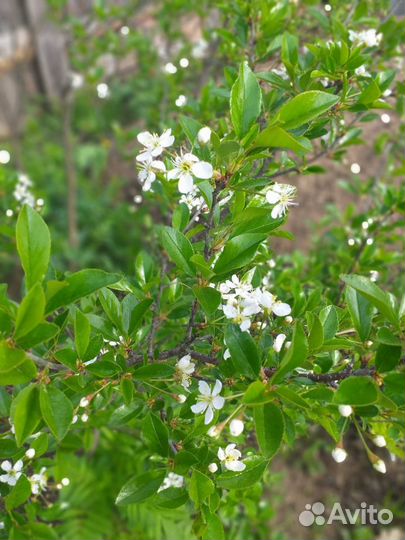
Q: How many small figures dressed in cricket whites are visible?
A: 0